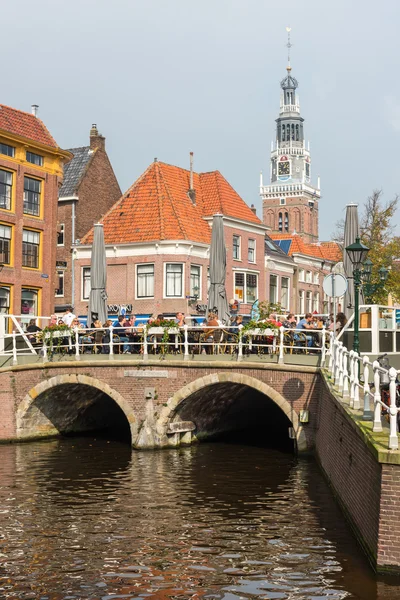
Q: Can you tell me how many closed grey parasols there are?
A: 3